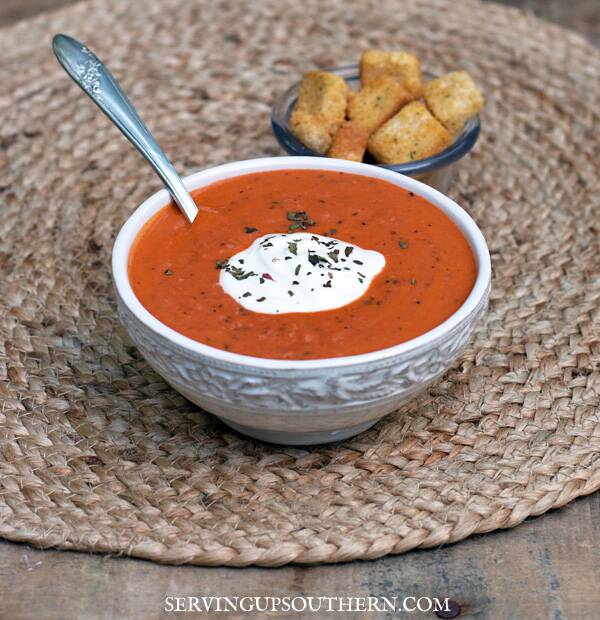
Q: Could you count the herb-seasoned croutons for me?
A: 6